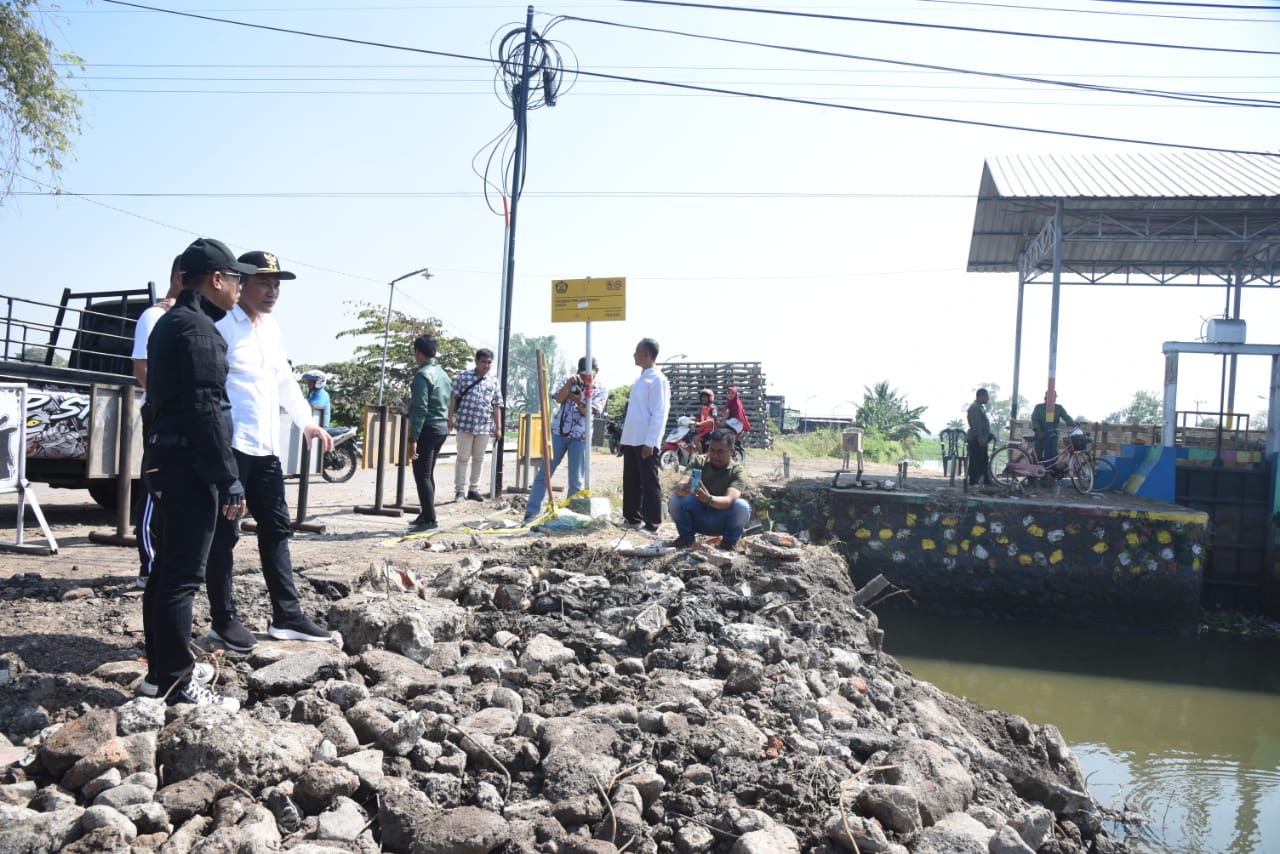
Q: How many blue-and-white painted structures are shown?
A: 1